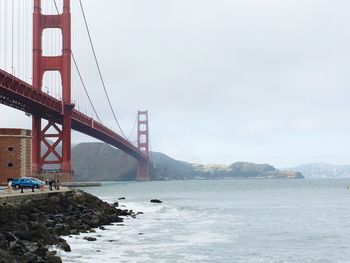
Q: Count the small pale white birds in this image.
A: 0